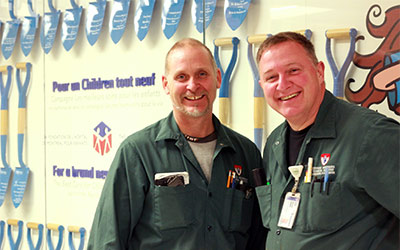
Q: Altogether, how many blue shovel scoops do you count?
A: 12